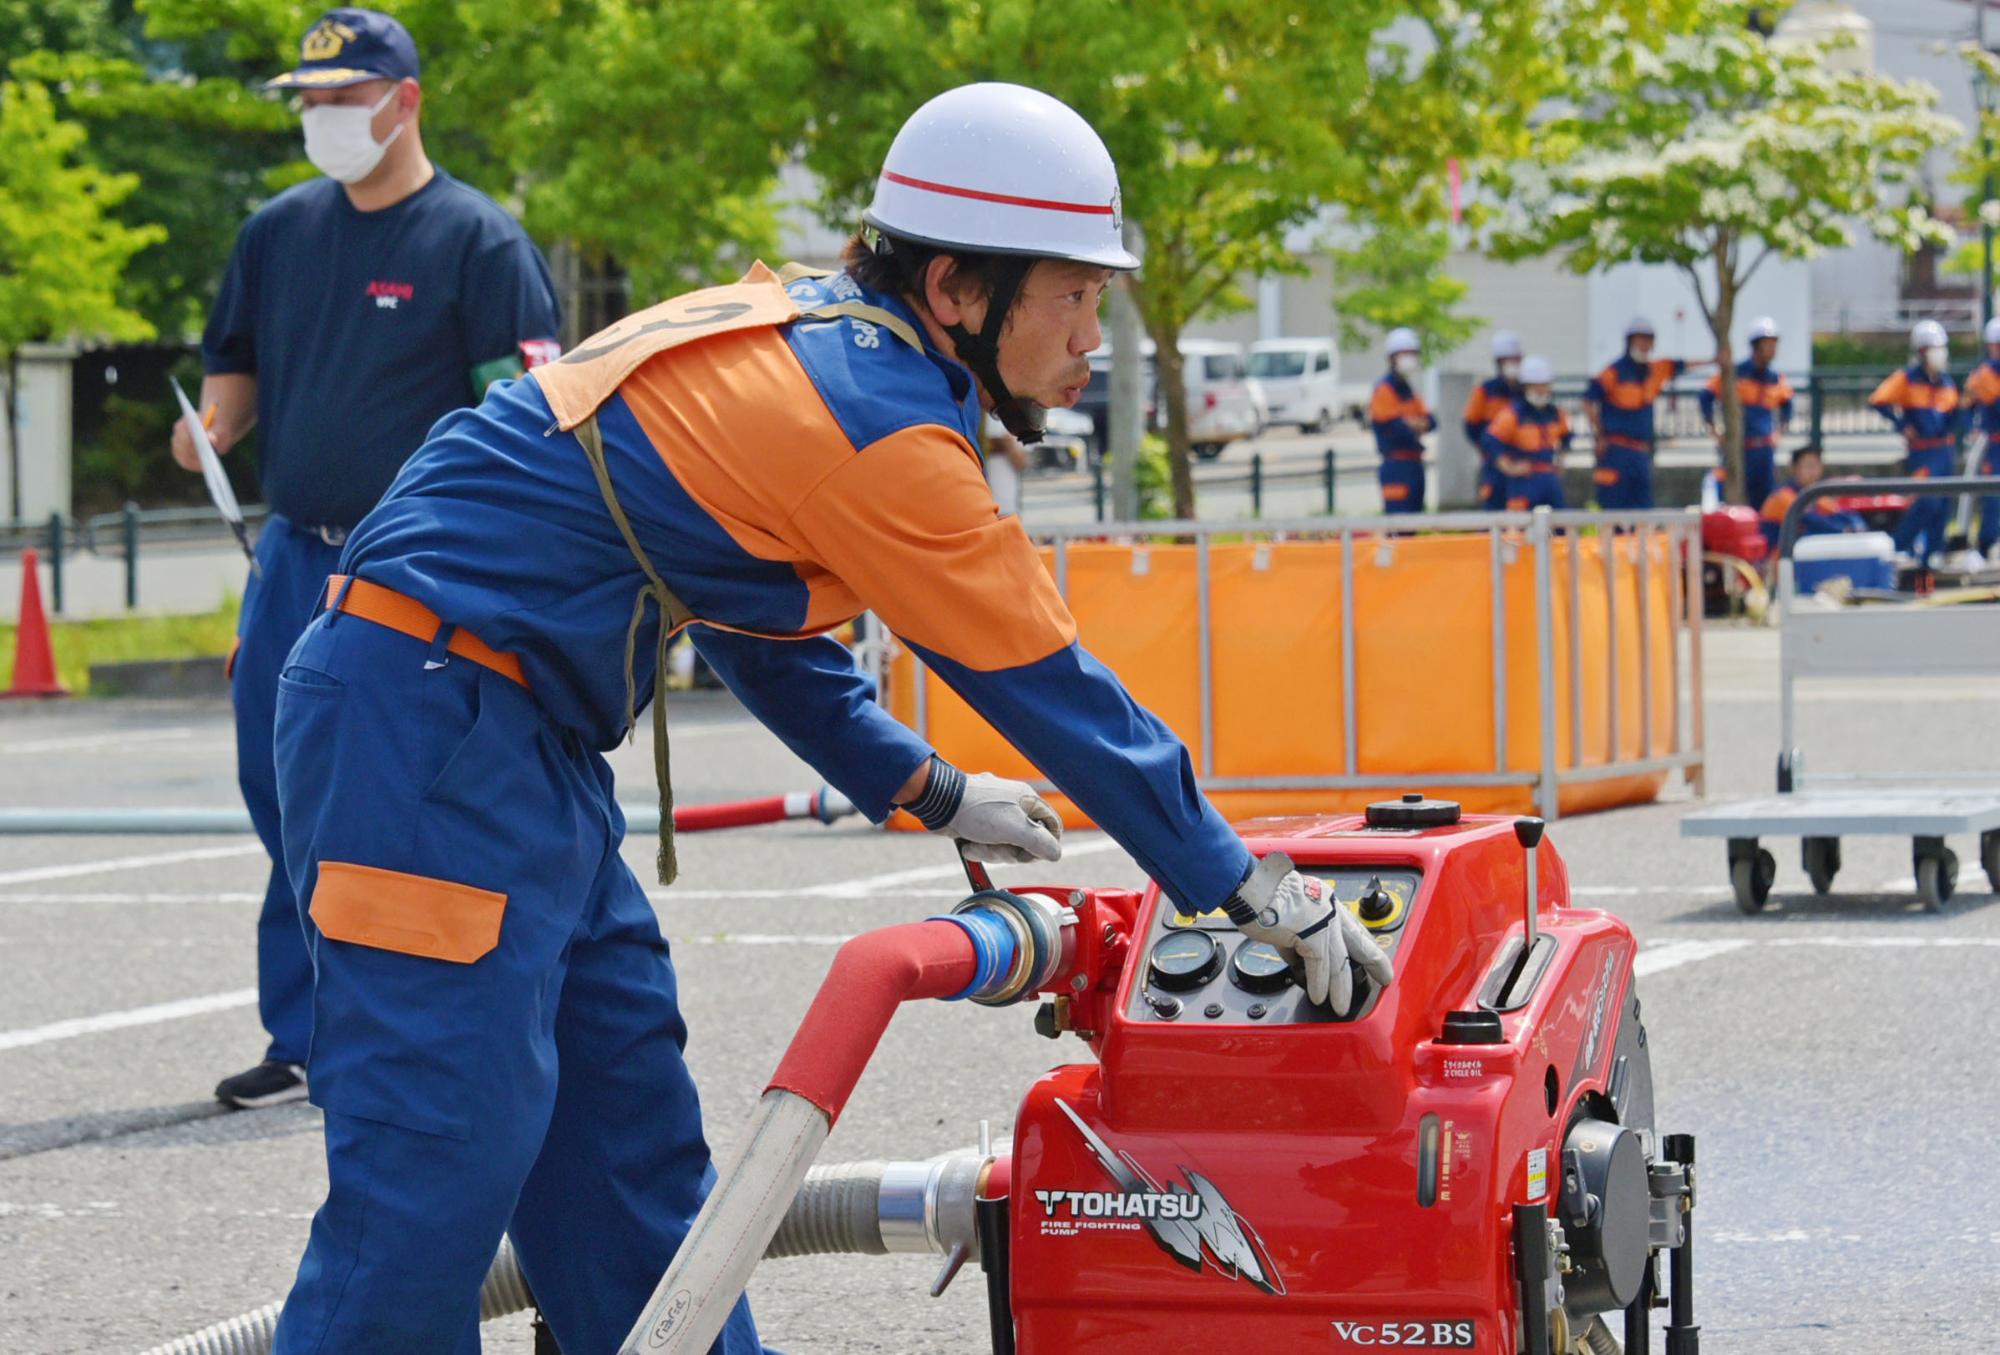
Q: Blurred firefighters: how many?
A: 8